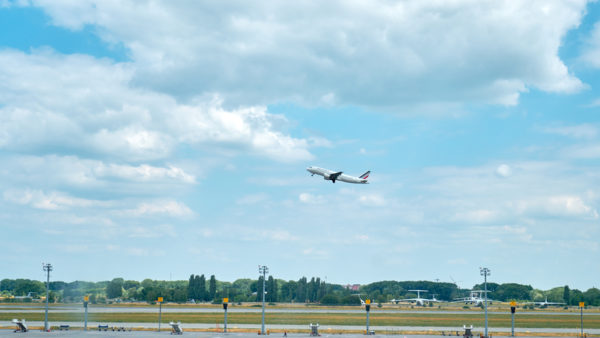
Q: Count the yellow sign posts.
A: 6